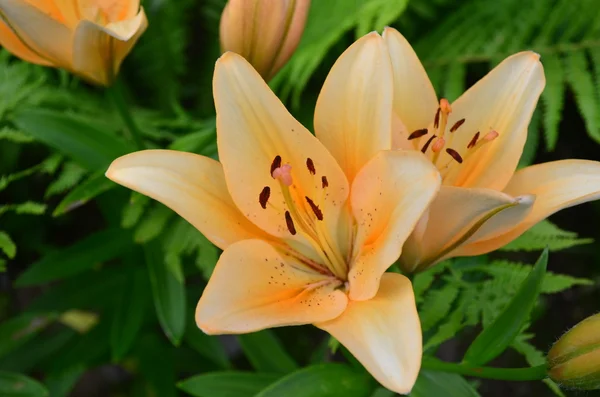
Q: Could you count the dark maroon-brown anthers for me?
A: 12